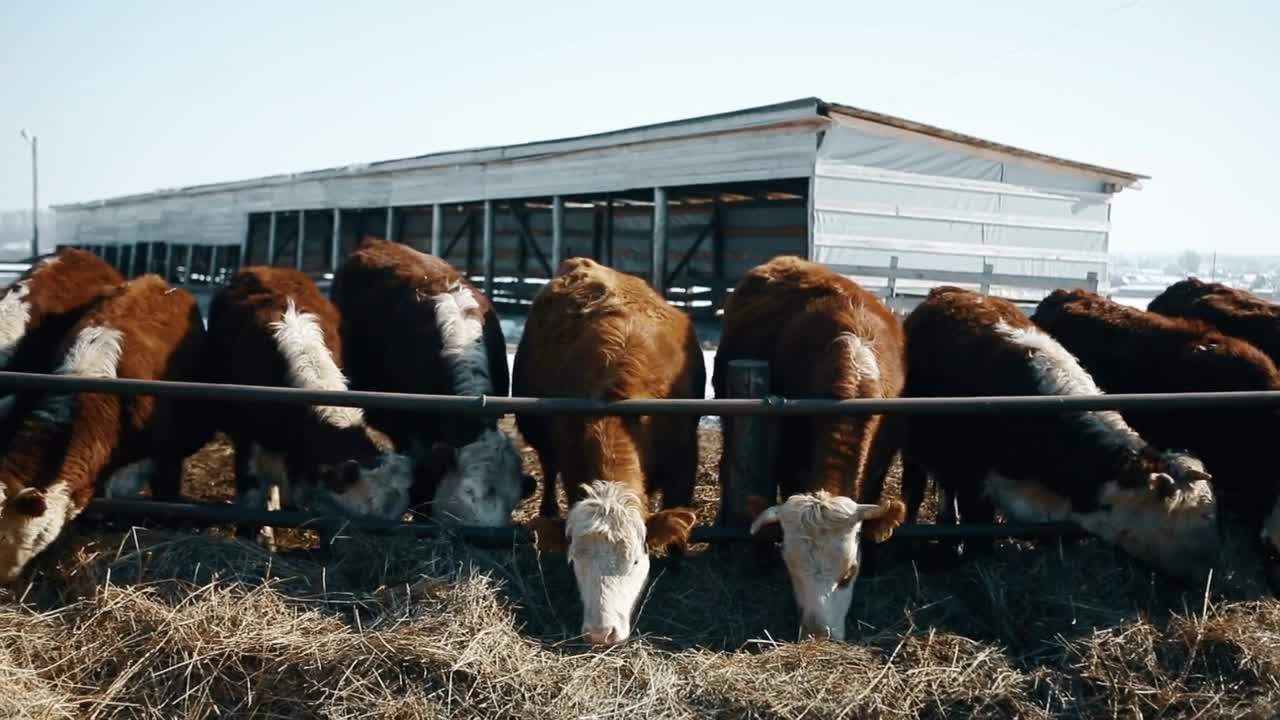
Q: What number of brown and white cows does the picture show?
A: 9